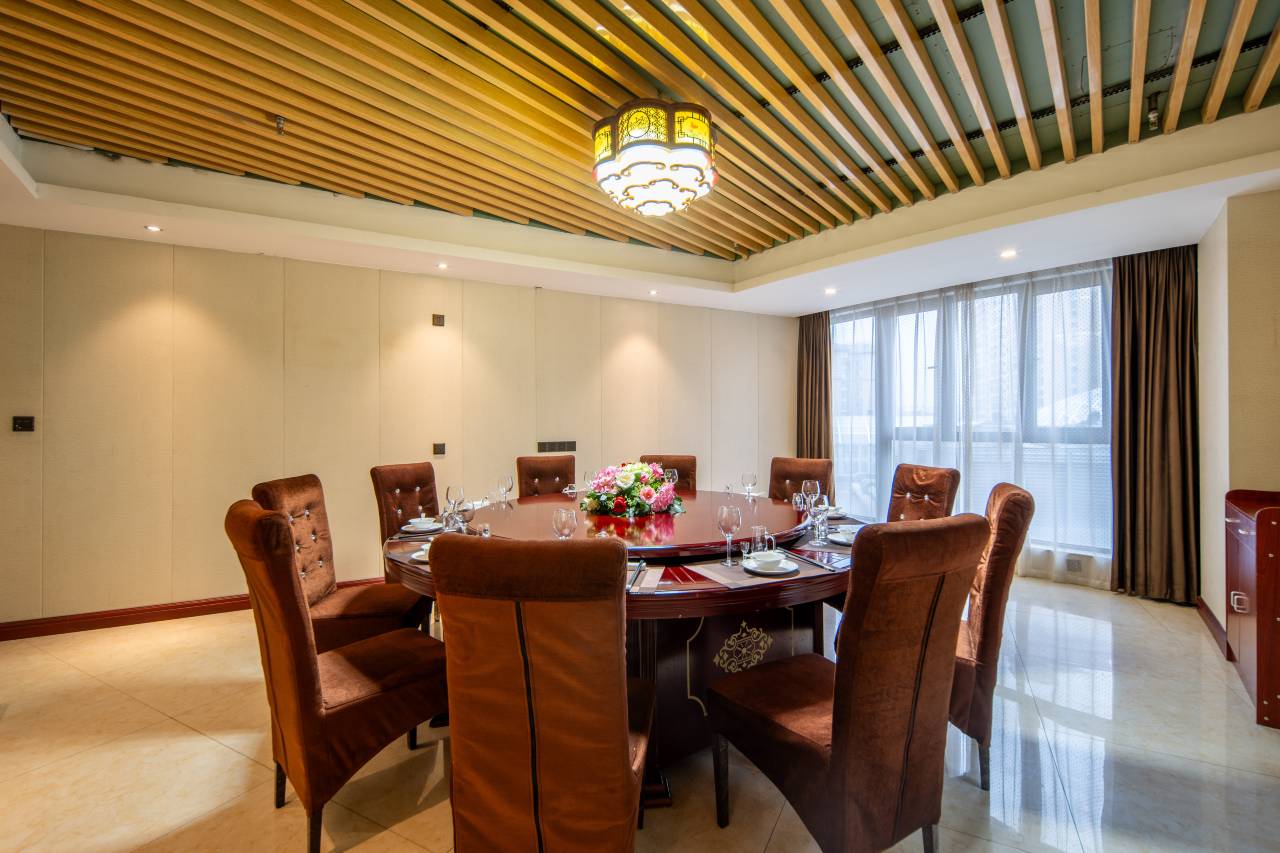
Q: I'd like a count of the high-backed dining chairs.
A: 10